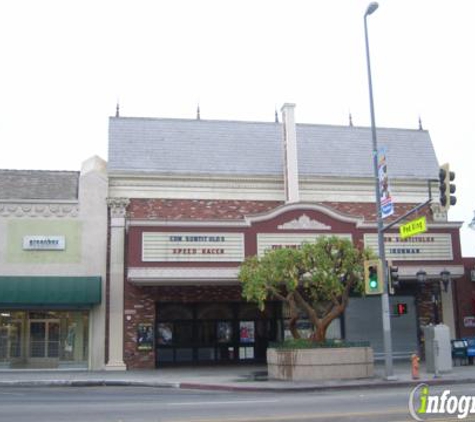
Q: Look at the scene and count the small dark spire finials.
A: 5